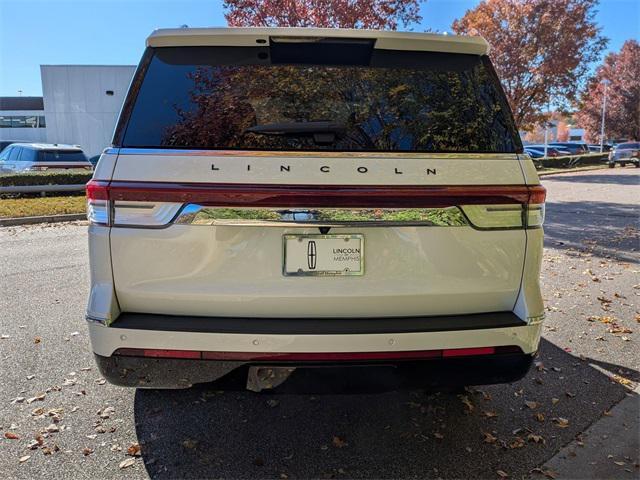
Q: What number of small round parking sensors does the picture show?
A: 4